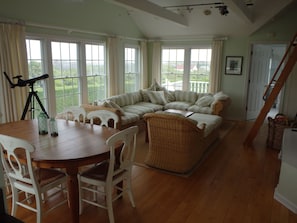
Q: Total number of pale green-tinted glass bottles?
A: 2